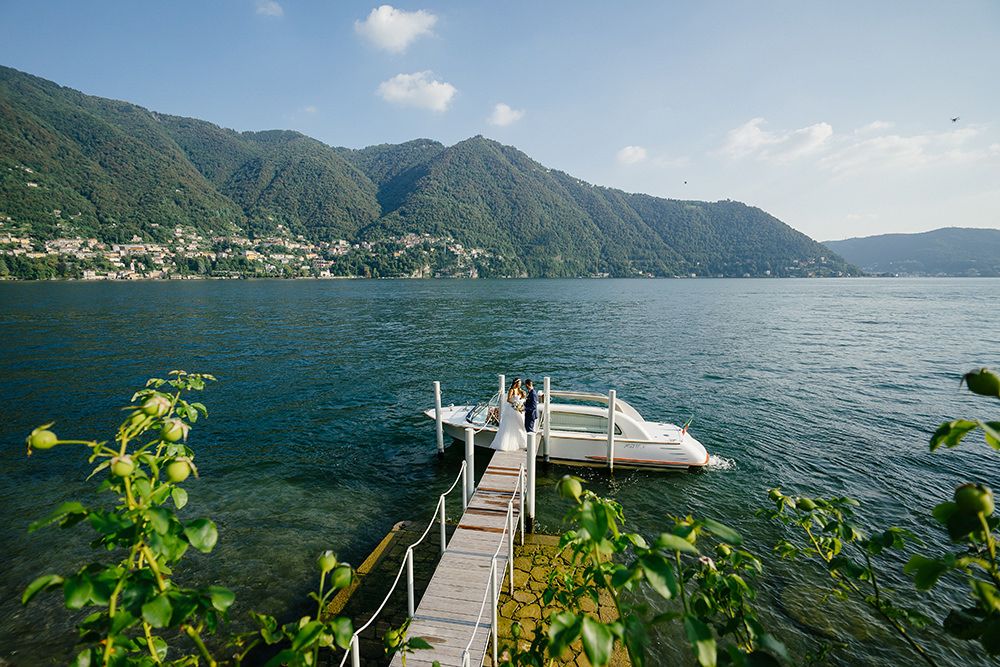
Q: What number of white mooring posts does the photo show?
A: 6